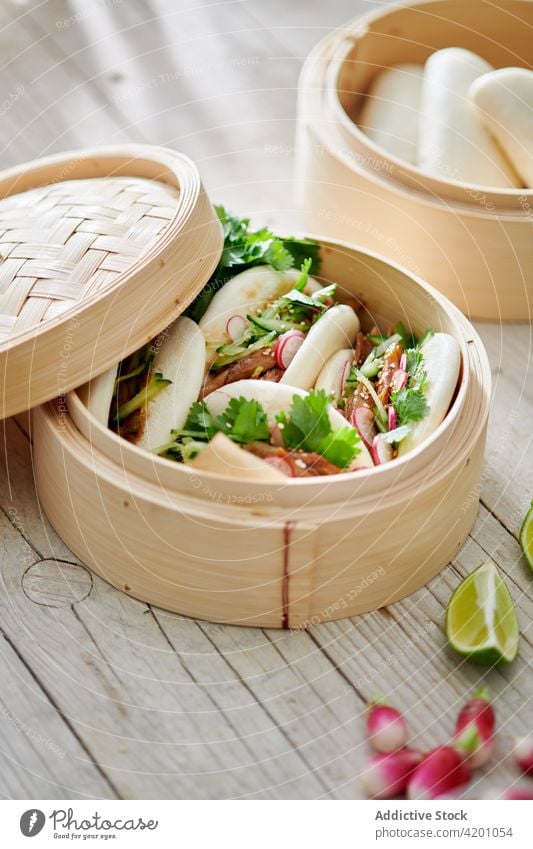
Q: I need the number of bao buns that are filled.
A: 4